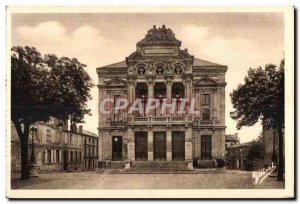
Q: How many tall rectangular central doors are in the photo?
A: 3